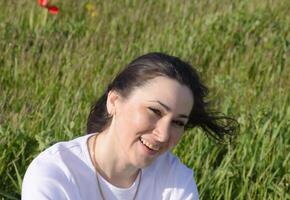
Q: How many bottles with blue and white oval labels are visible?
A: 0